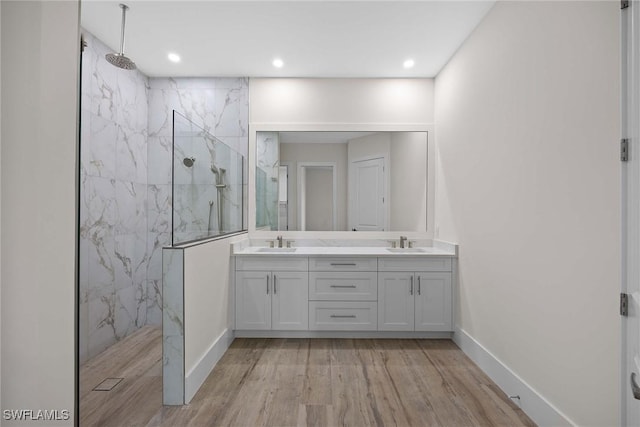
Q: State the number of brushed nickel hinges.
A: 3